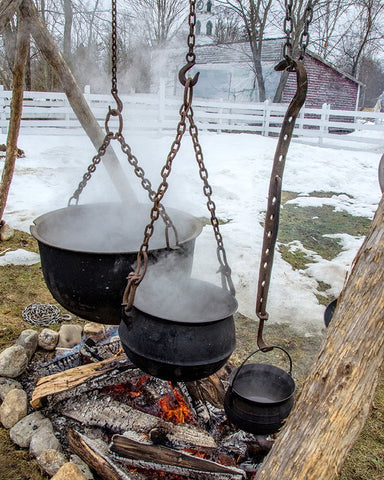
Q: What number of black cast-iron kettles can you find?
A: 3